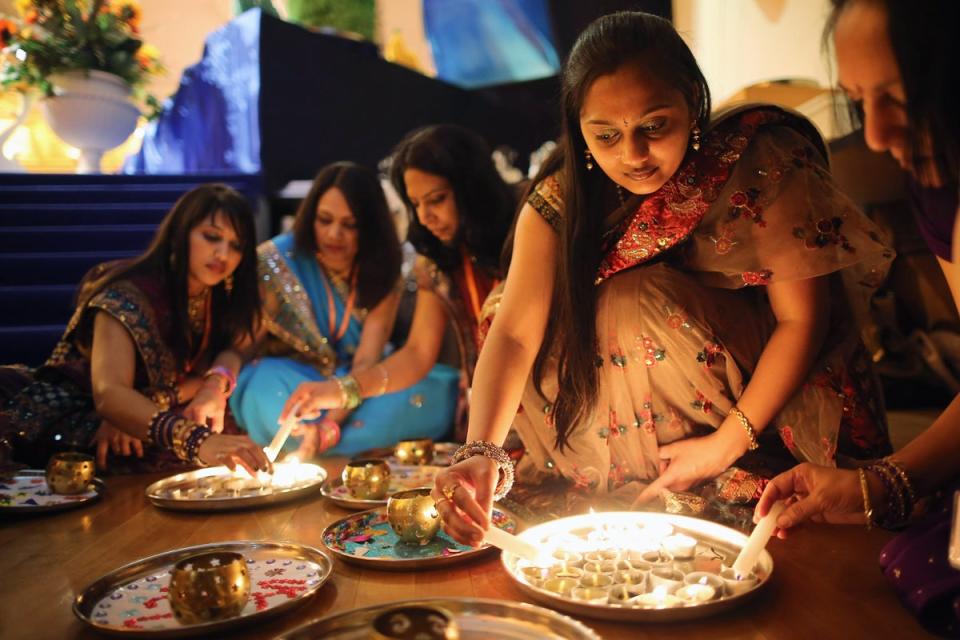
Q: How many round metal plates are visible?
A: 8